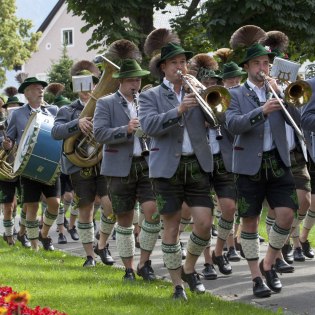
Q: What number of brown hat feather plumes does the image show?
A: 11